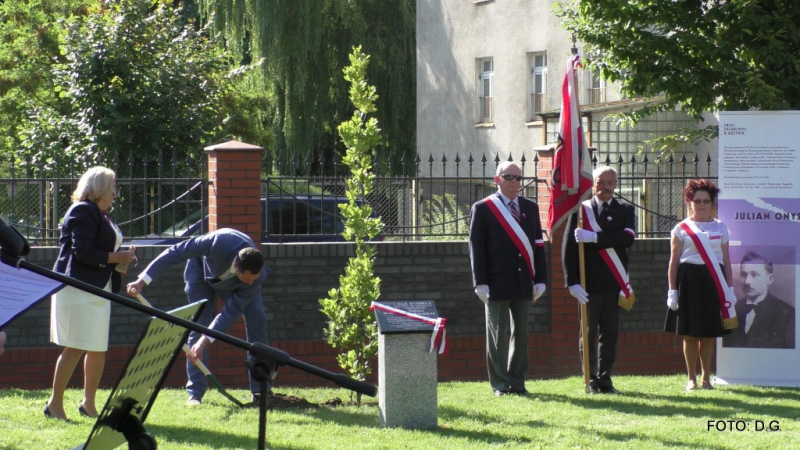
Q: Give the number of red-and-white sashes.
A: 3